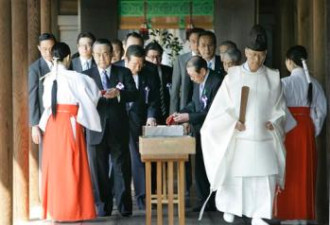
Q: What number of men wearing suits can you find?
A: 12